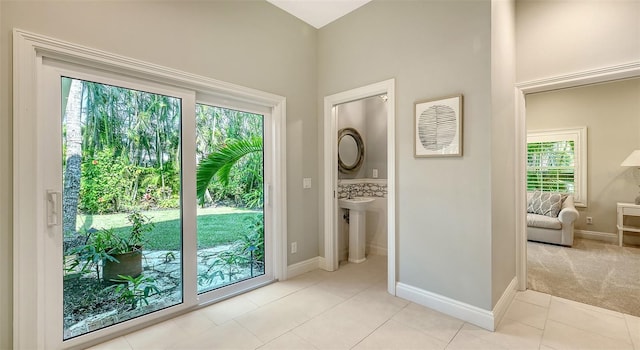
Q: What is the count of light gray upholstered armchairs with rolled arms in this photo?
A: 1